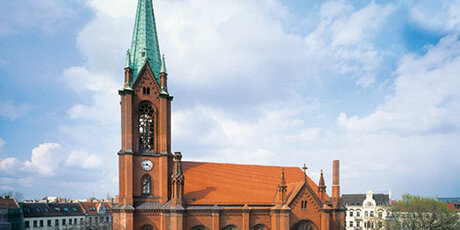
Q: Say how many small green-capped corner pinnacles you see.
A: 2